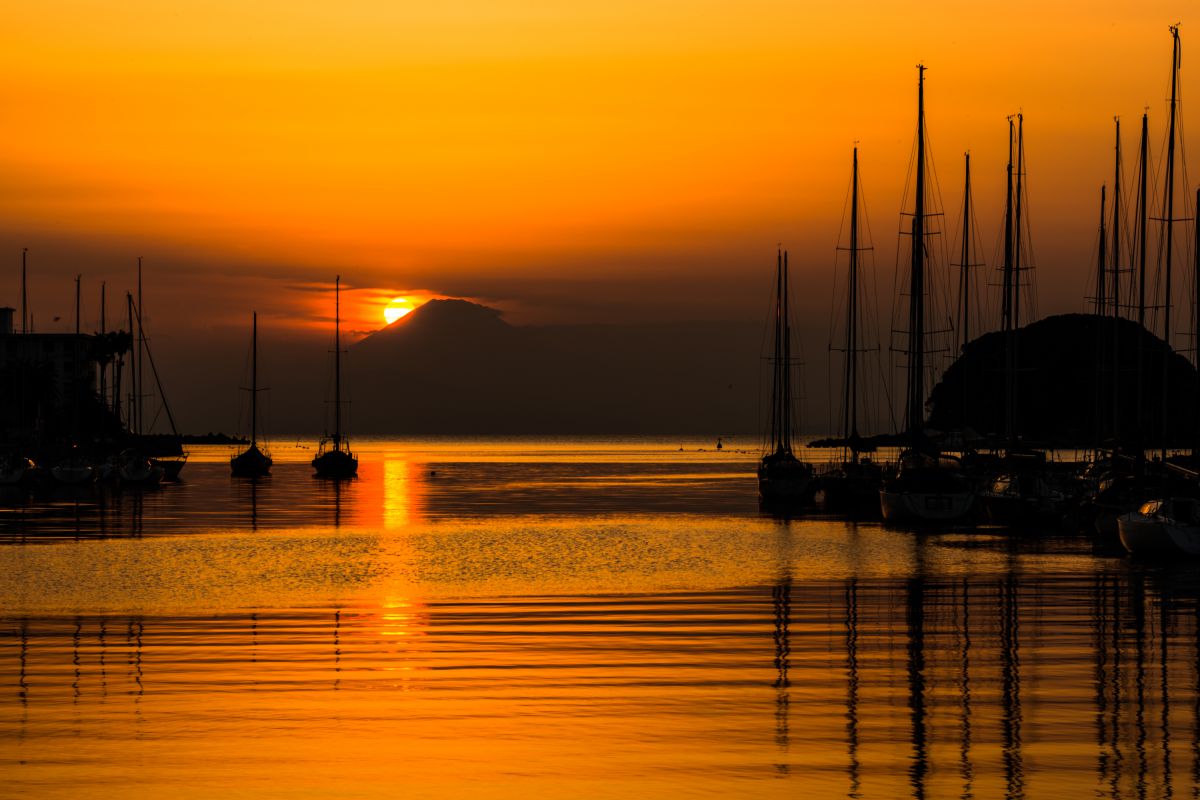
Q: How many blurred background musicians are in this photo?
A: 0